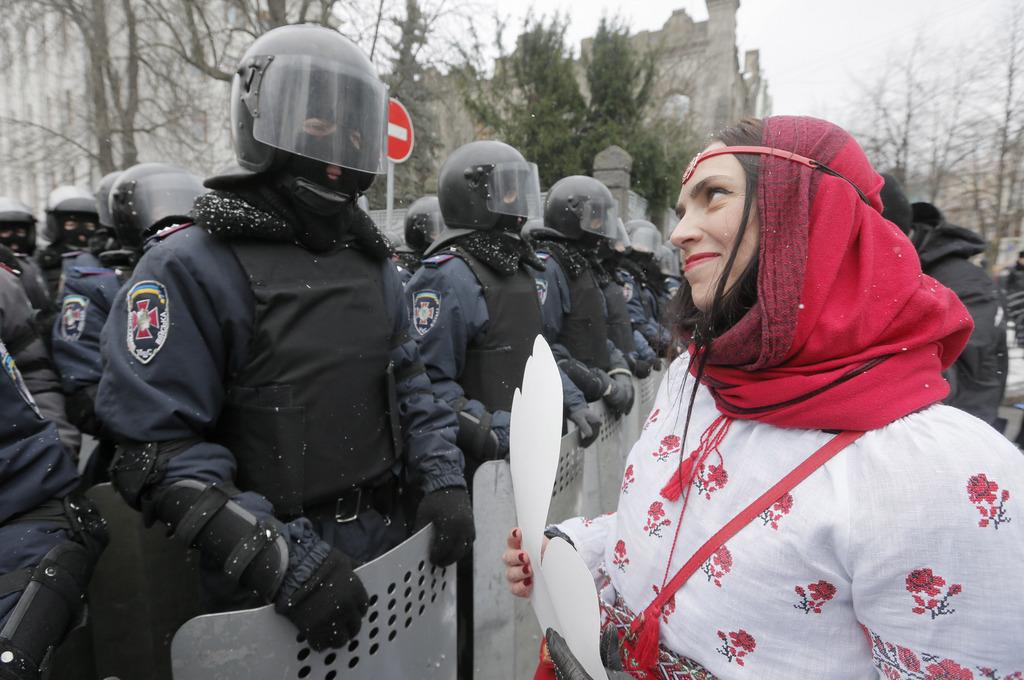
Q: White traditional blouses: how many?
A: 1